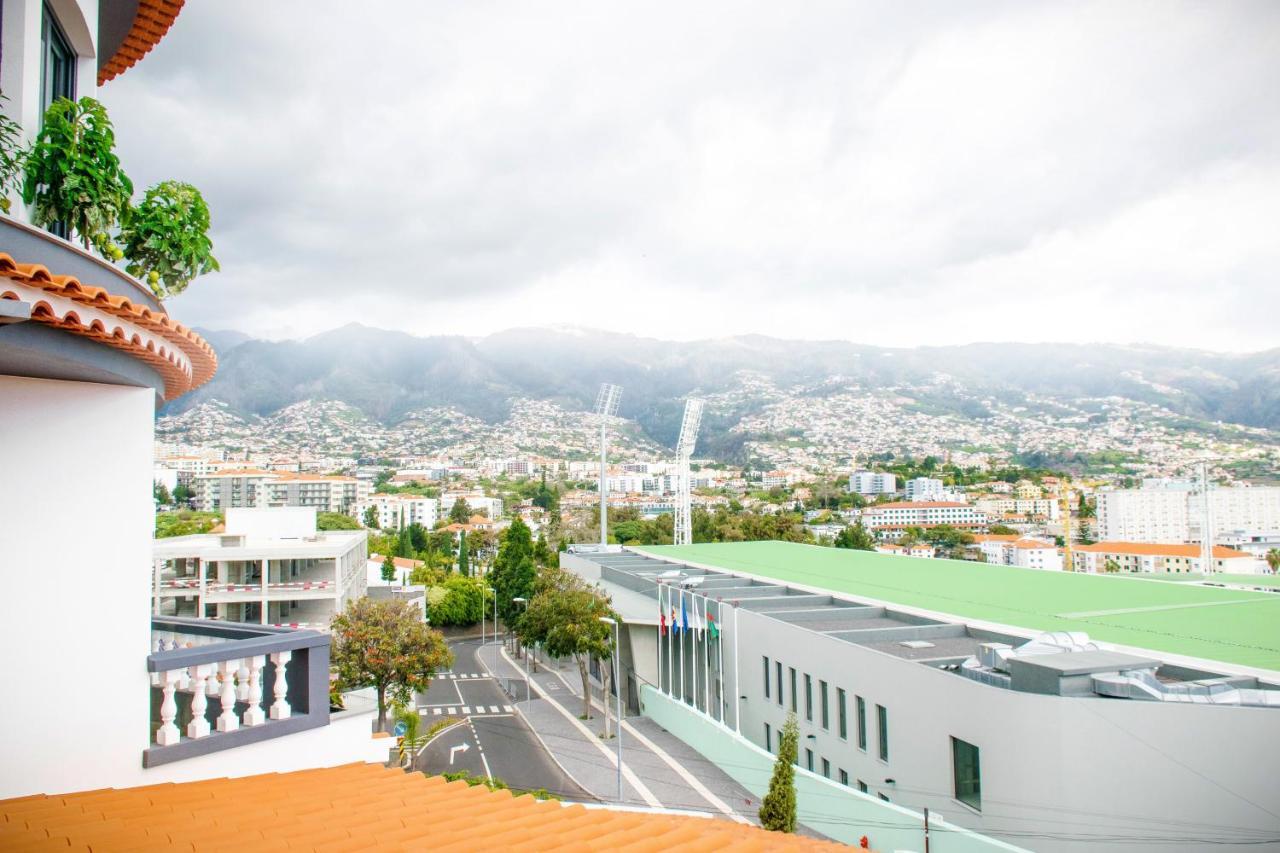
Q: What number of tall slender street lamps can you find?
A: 4